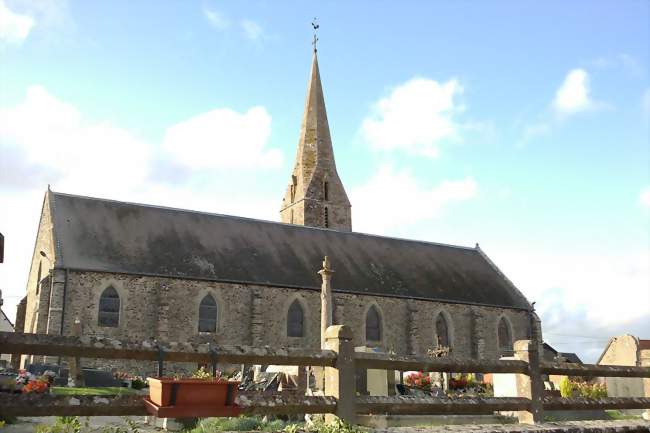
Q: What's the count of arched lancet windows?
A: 6